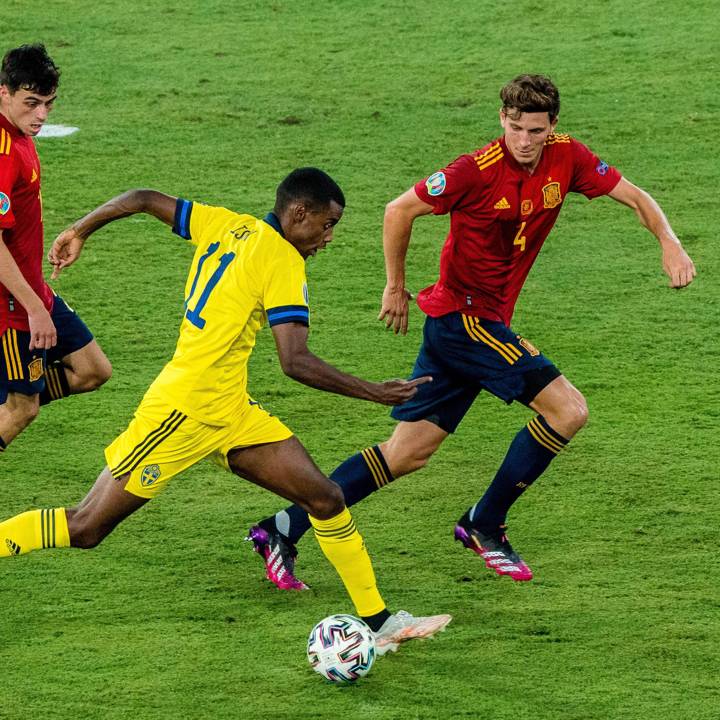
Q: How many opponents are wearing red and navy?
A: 2